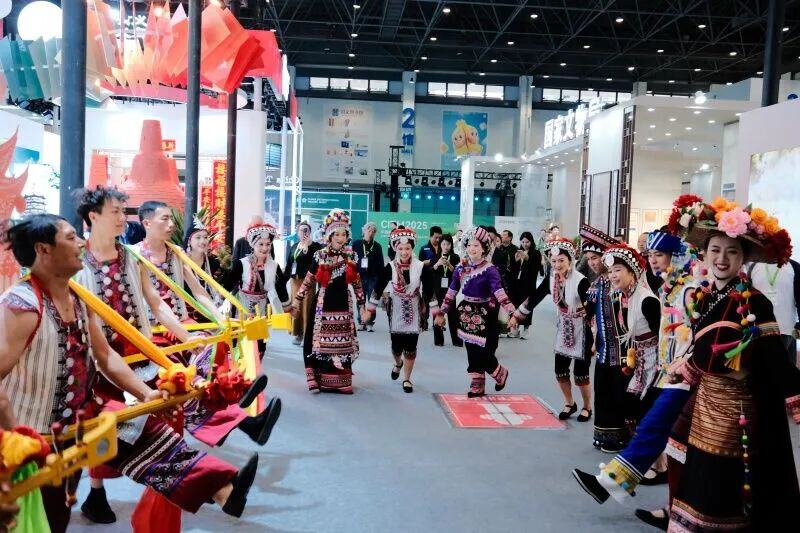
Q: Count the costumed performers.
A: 13